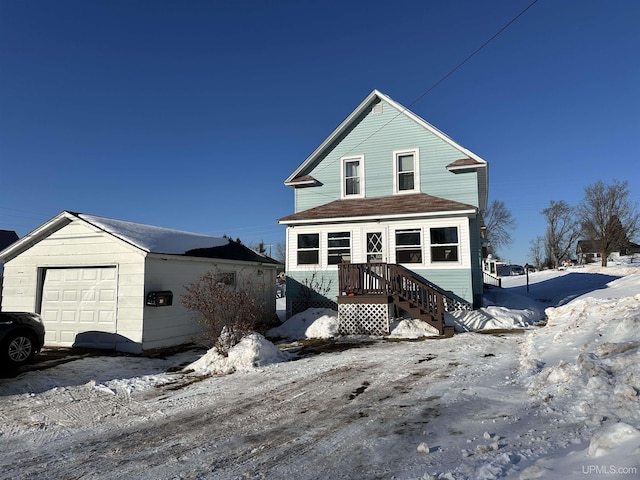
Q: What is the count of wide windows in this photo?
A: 4